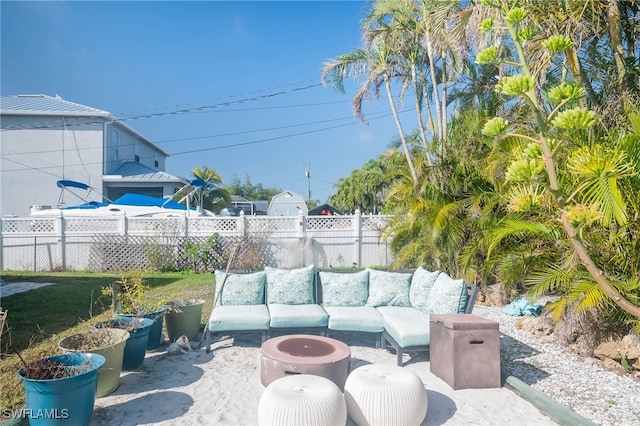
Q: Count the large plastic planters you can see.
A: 5